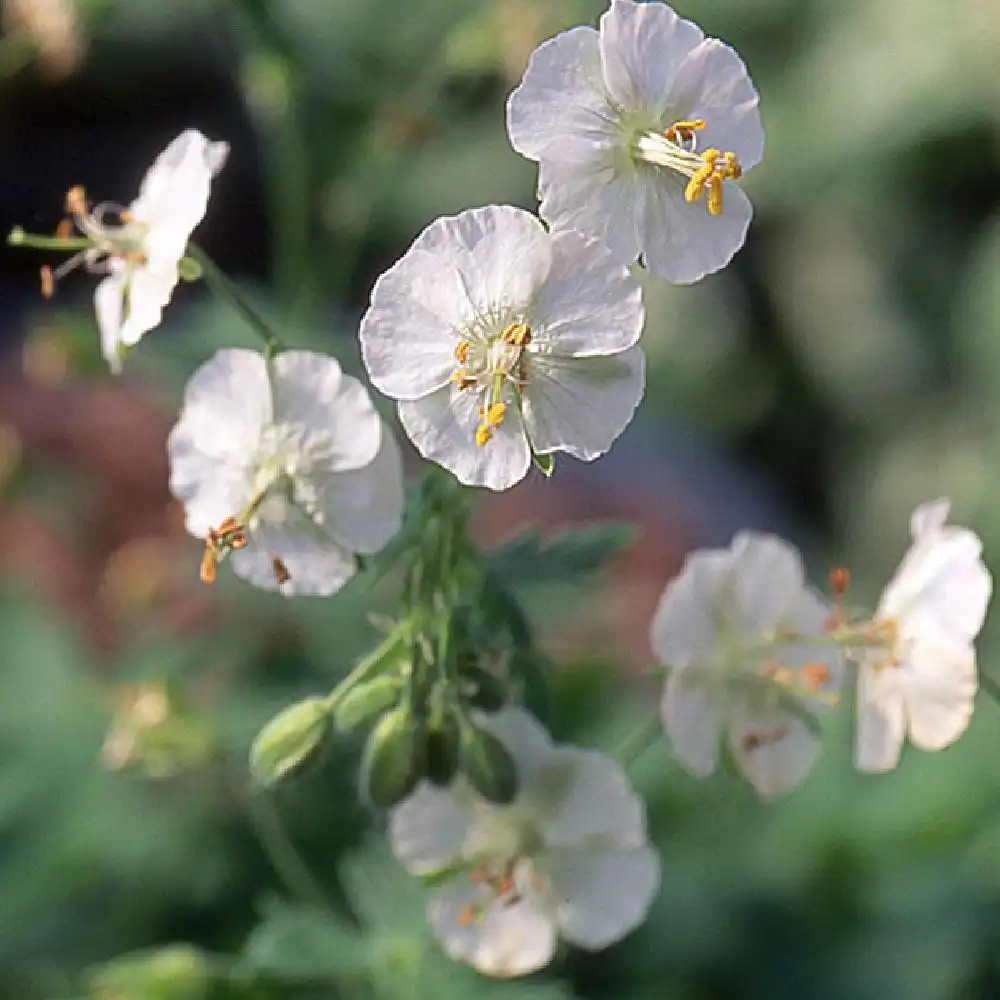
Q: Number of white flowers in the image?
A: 7